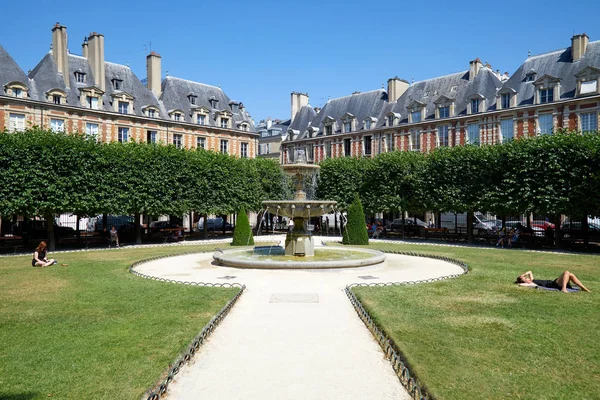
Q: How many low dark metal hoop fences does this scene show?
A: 2